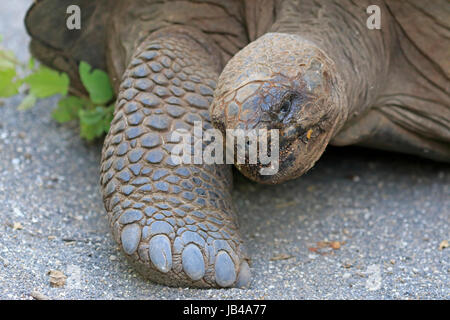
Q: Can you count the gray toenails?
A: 5